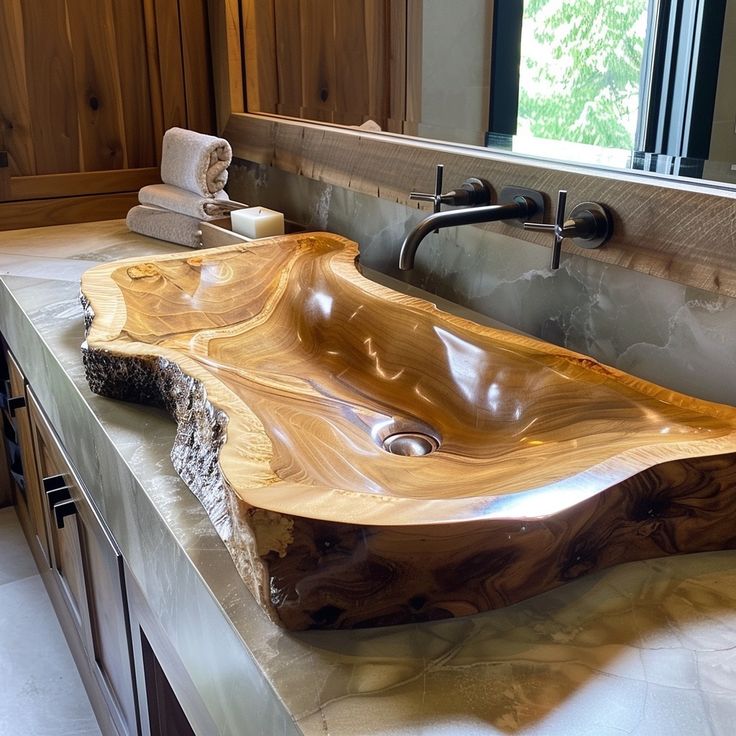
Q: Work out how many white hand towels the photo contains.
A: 3